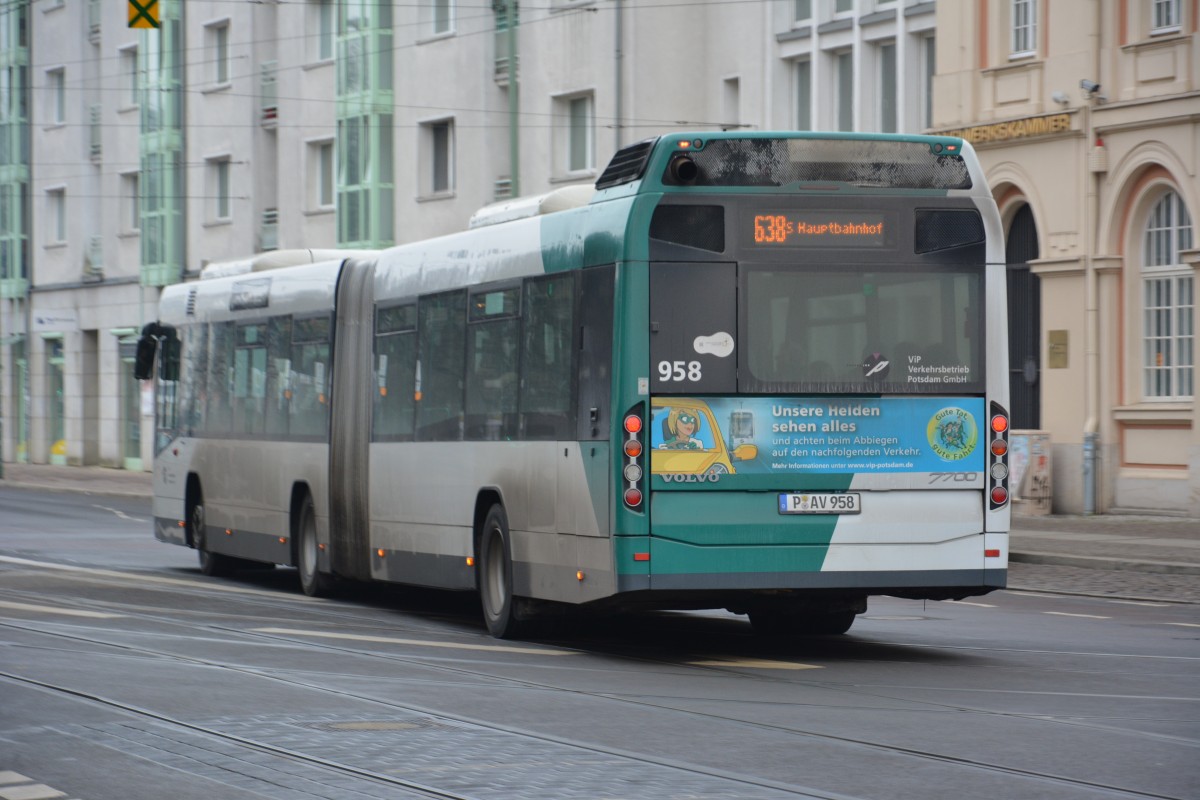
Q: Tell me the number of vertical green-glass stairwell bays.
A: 3